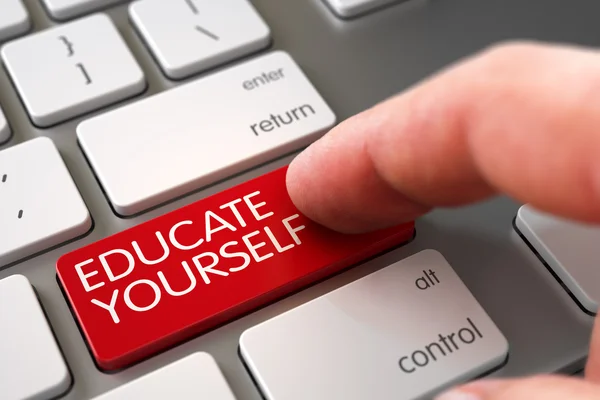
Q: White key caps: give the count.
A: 12